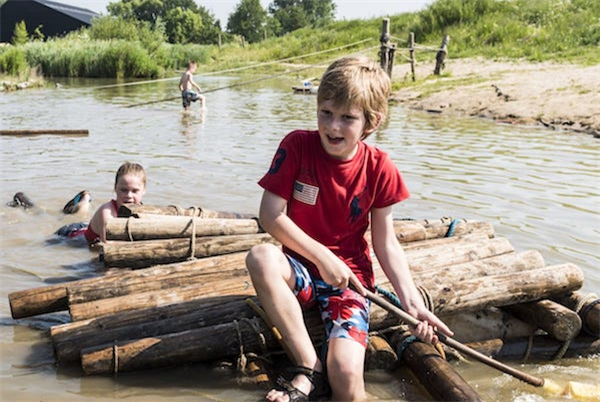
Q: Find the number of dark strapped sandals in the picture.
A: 1